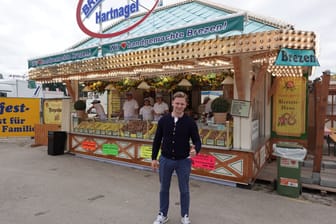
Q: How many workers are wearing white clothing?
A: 5